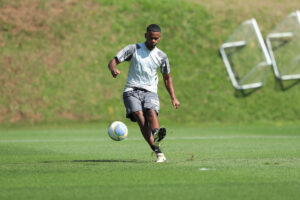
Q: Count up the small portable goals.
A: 2